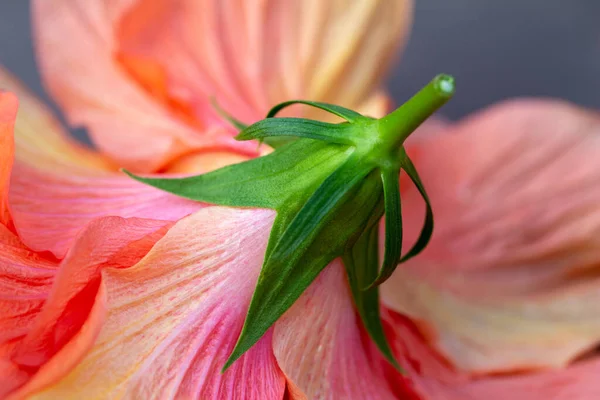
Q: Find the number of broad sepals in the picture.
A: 3